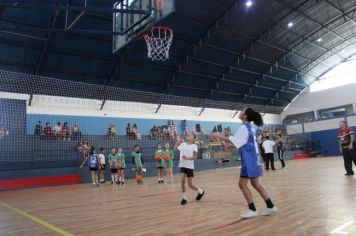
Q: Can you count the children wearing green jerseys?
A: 5